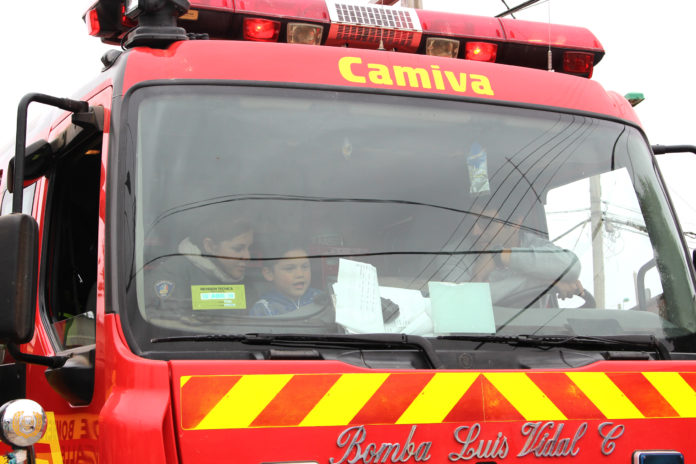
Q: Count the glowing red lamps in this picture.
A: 2